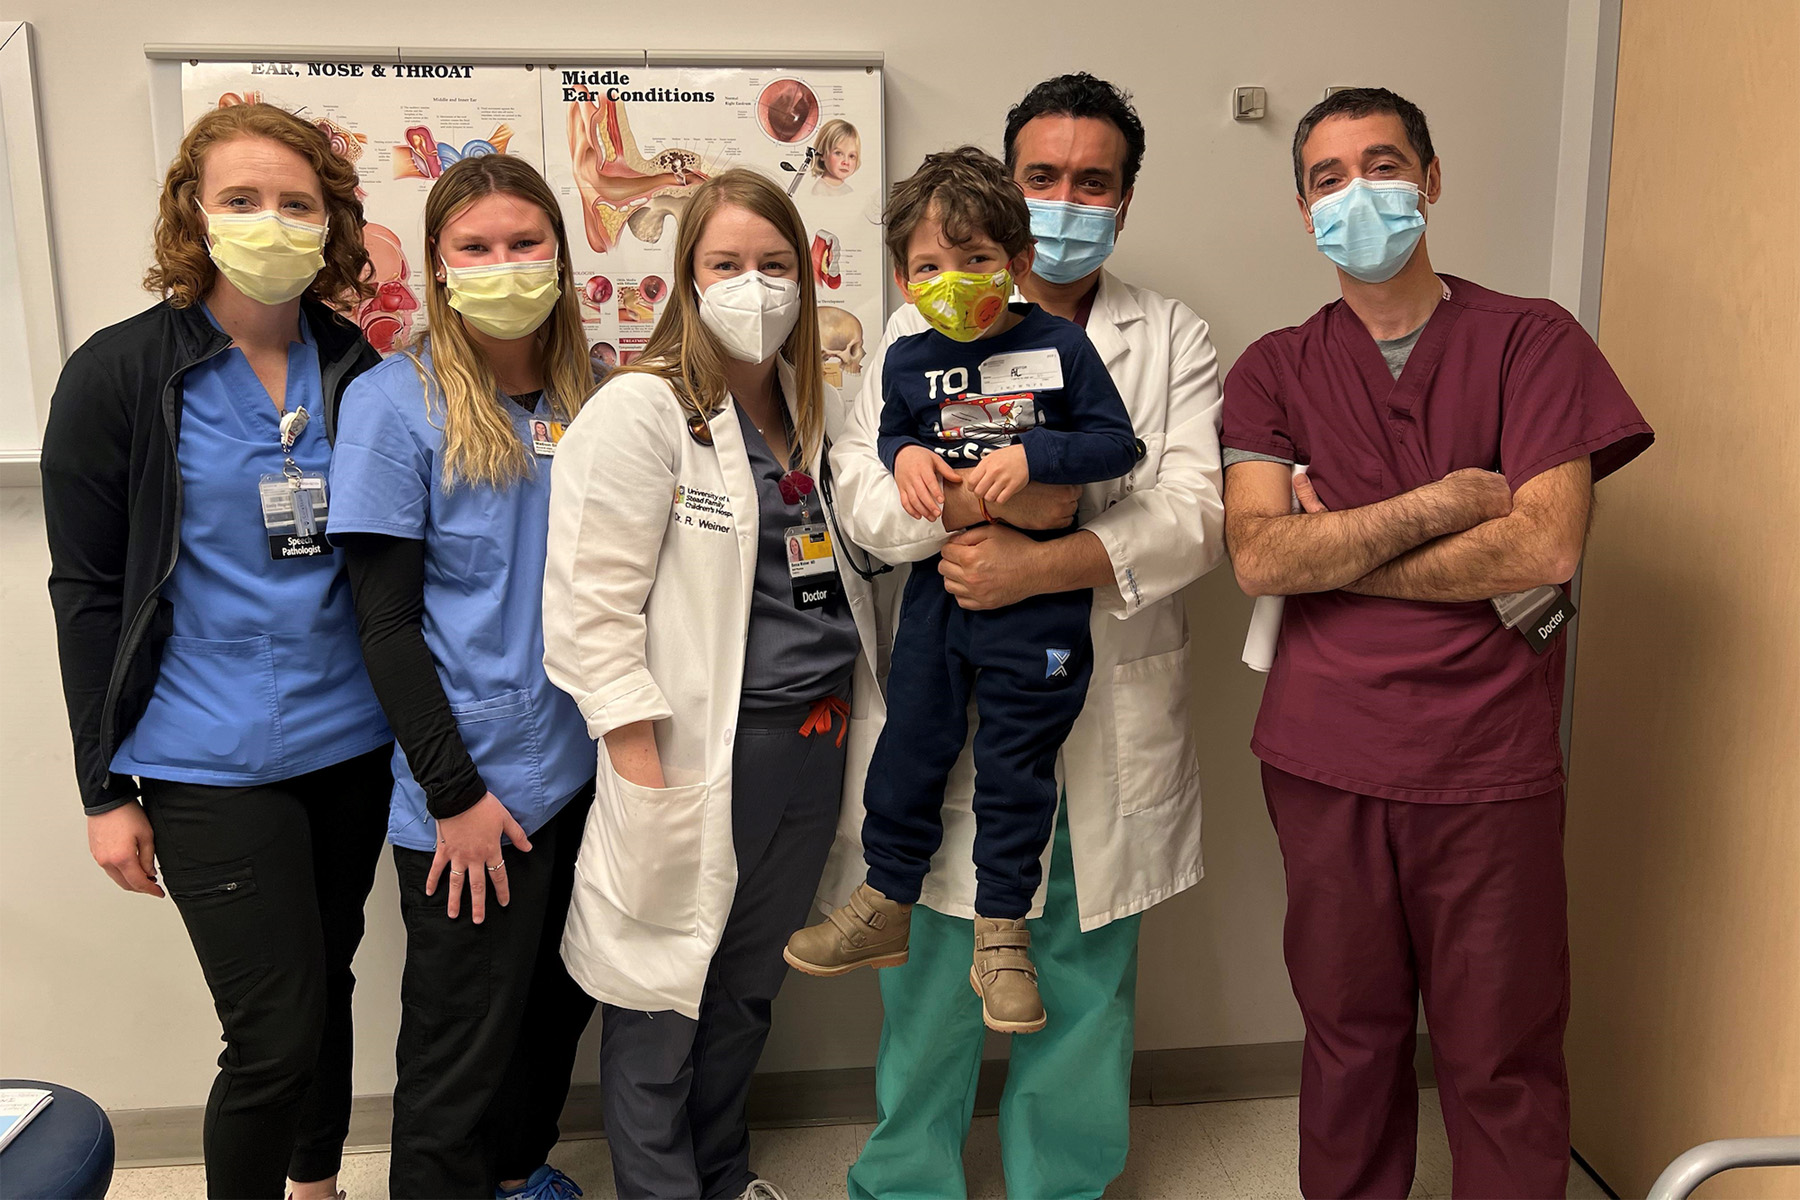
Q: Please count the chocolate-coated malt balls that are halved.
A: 0